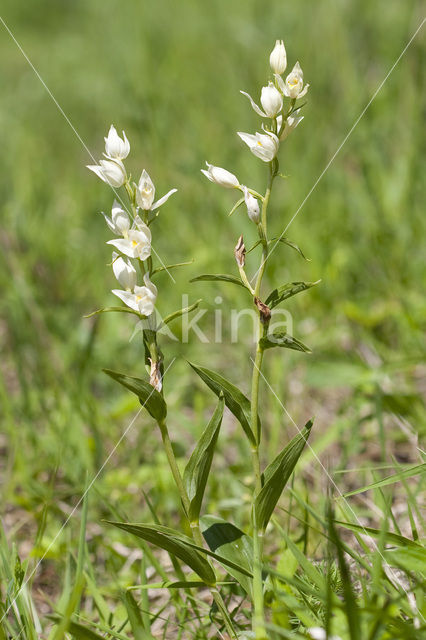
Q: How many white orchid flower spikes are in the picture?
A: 2